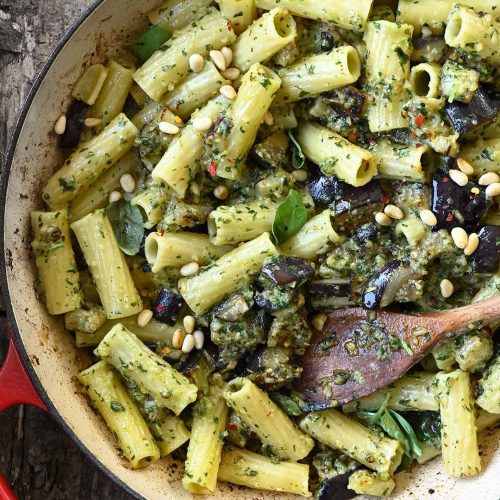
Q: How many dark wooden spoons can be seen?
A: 1